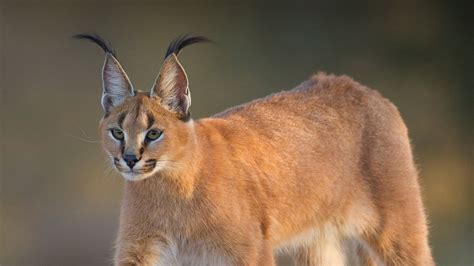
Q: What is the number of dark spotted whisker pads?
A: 2